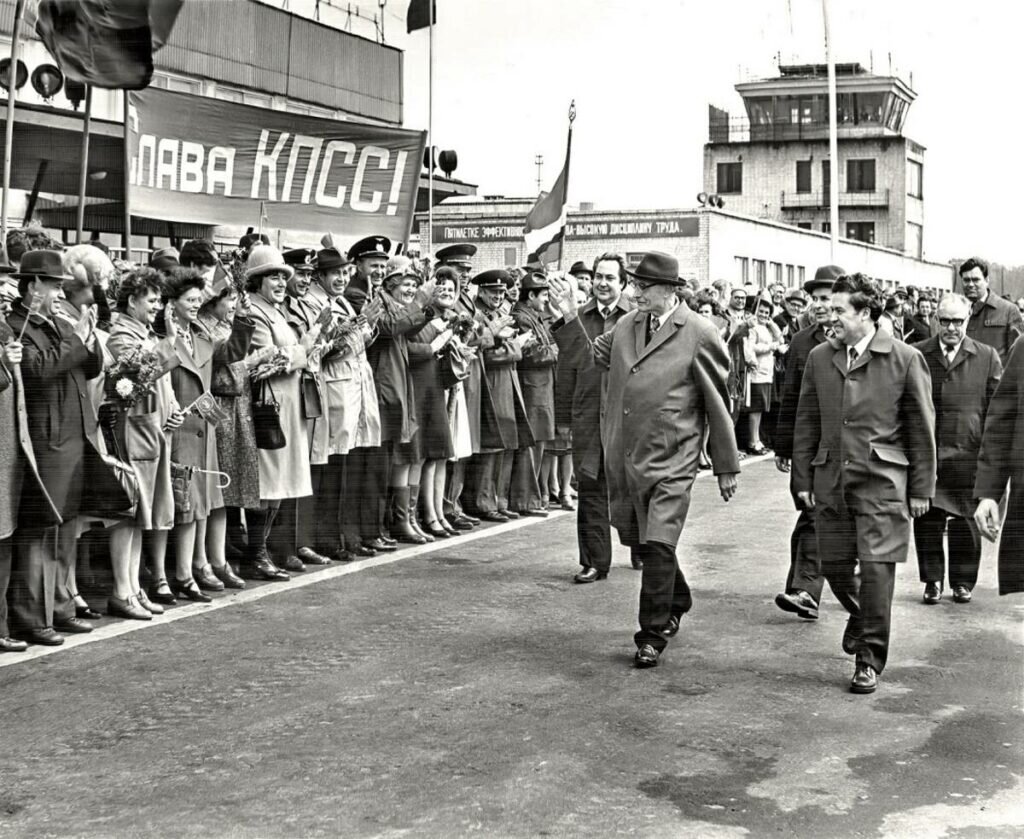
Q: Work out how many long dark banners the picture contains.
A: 2